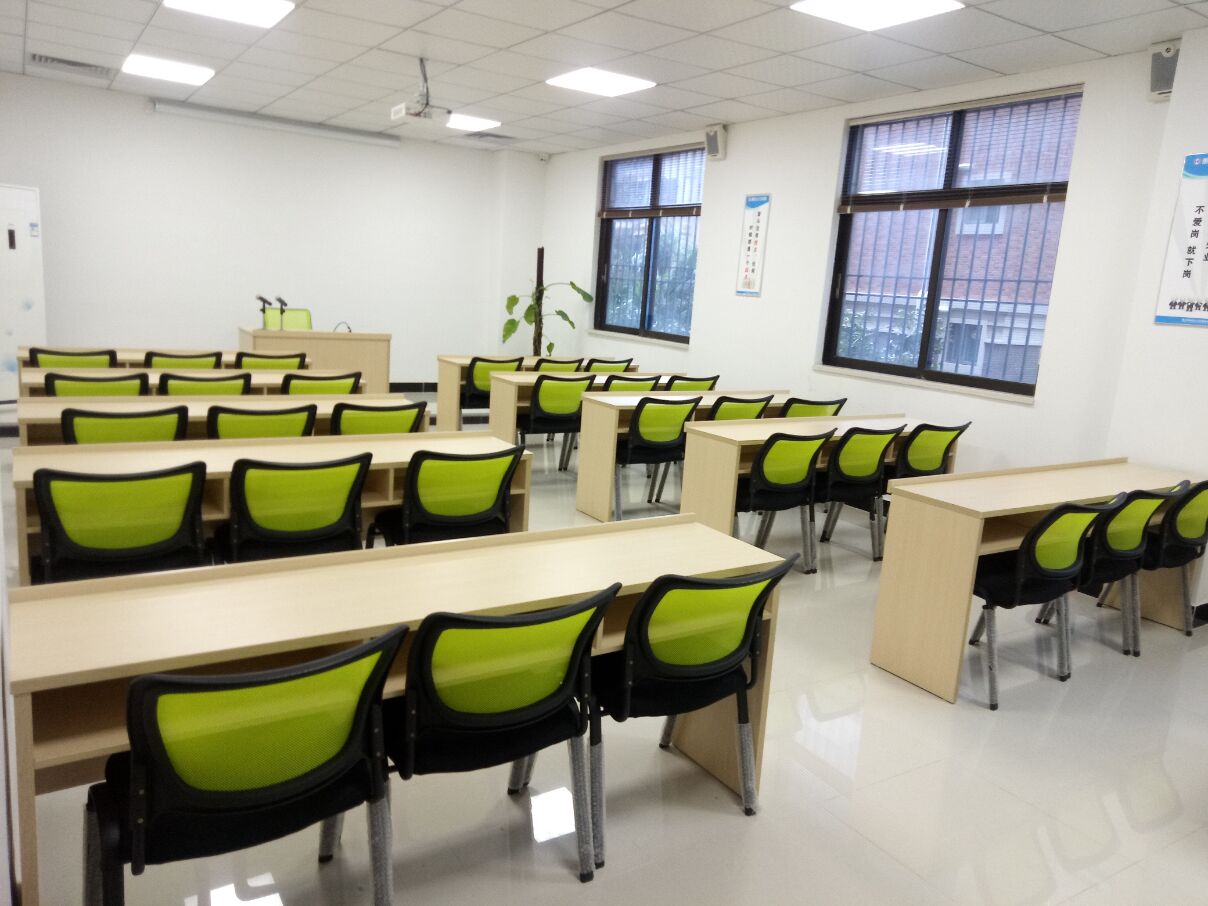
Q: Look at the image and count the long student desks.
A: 10